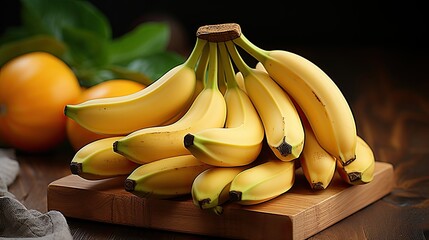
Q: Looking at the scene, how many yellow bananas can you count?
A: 11